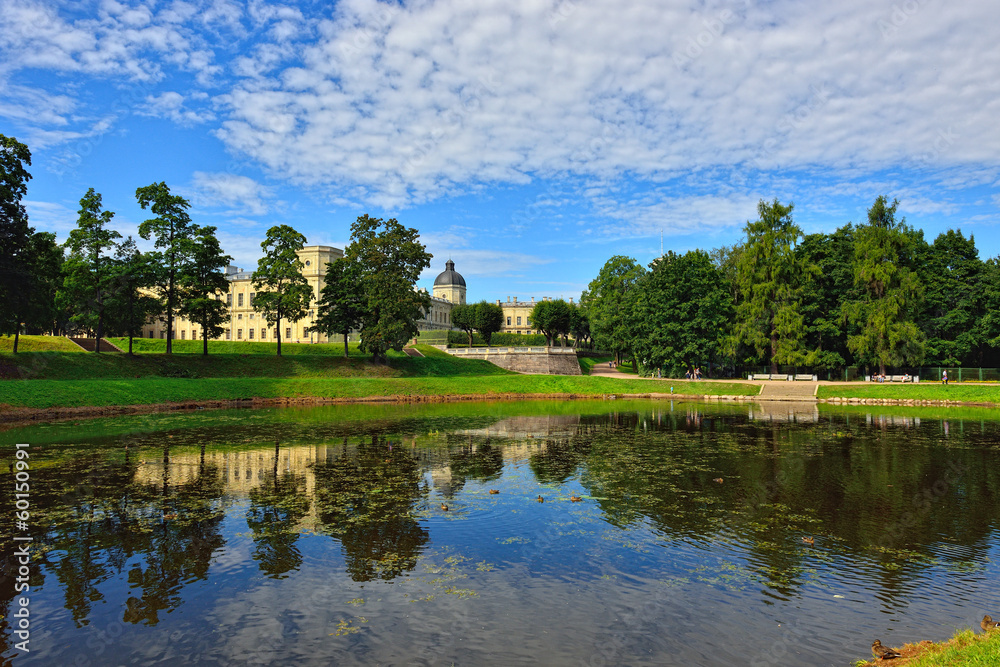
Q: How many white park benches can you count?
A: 5